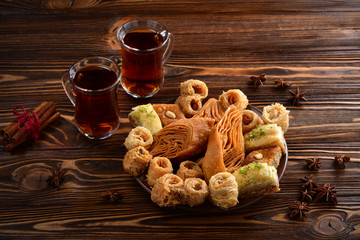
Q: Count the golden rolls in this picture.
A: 12